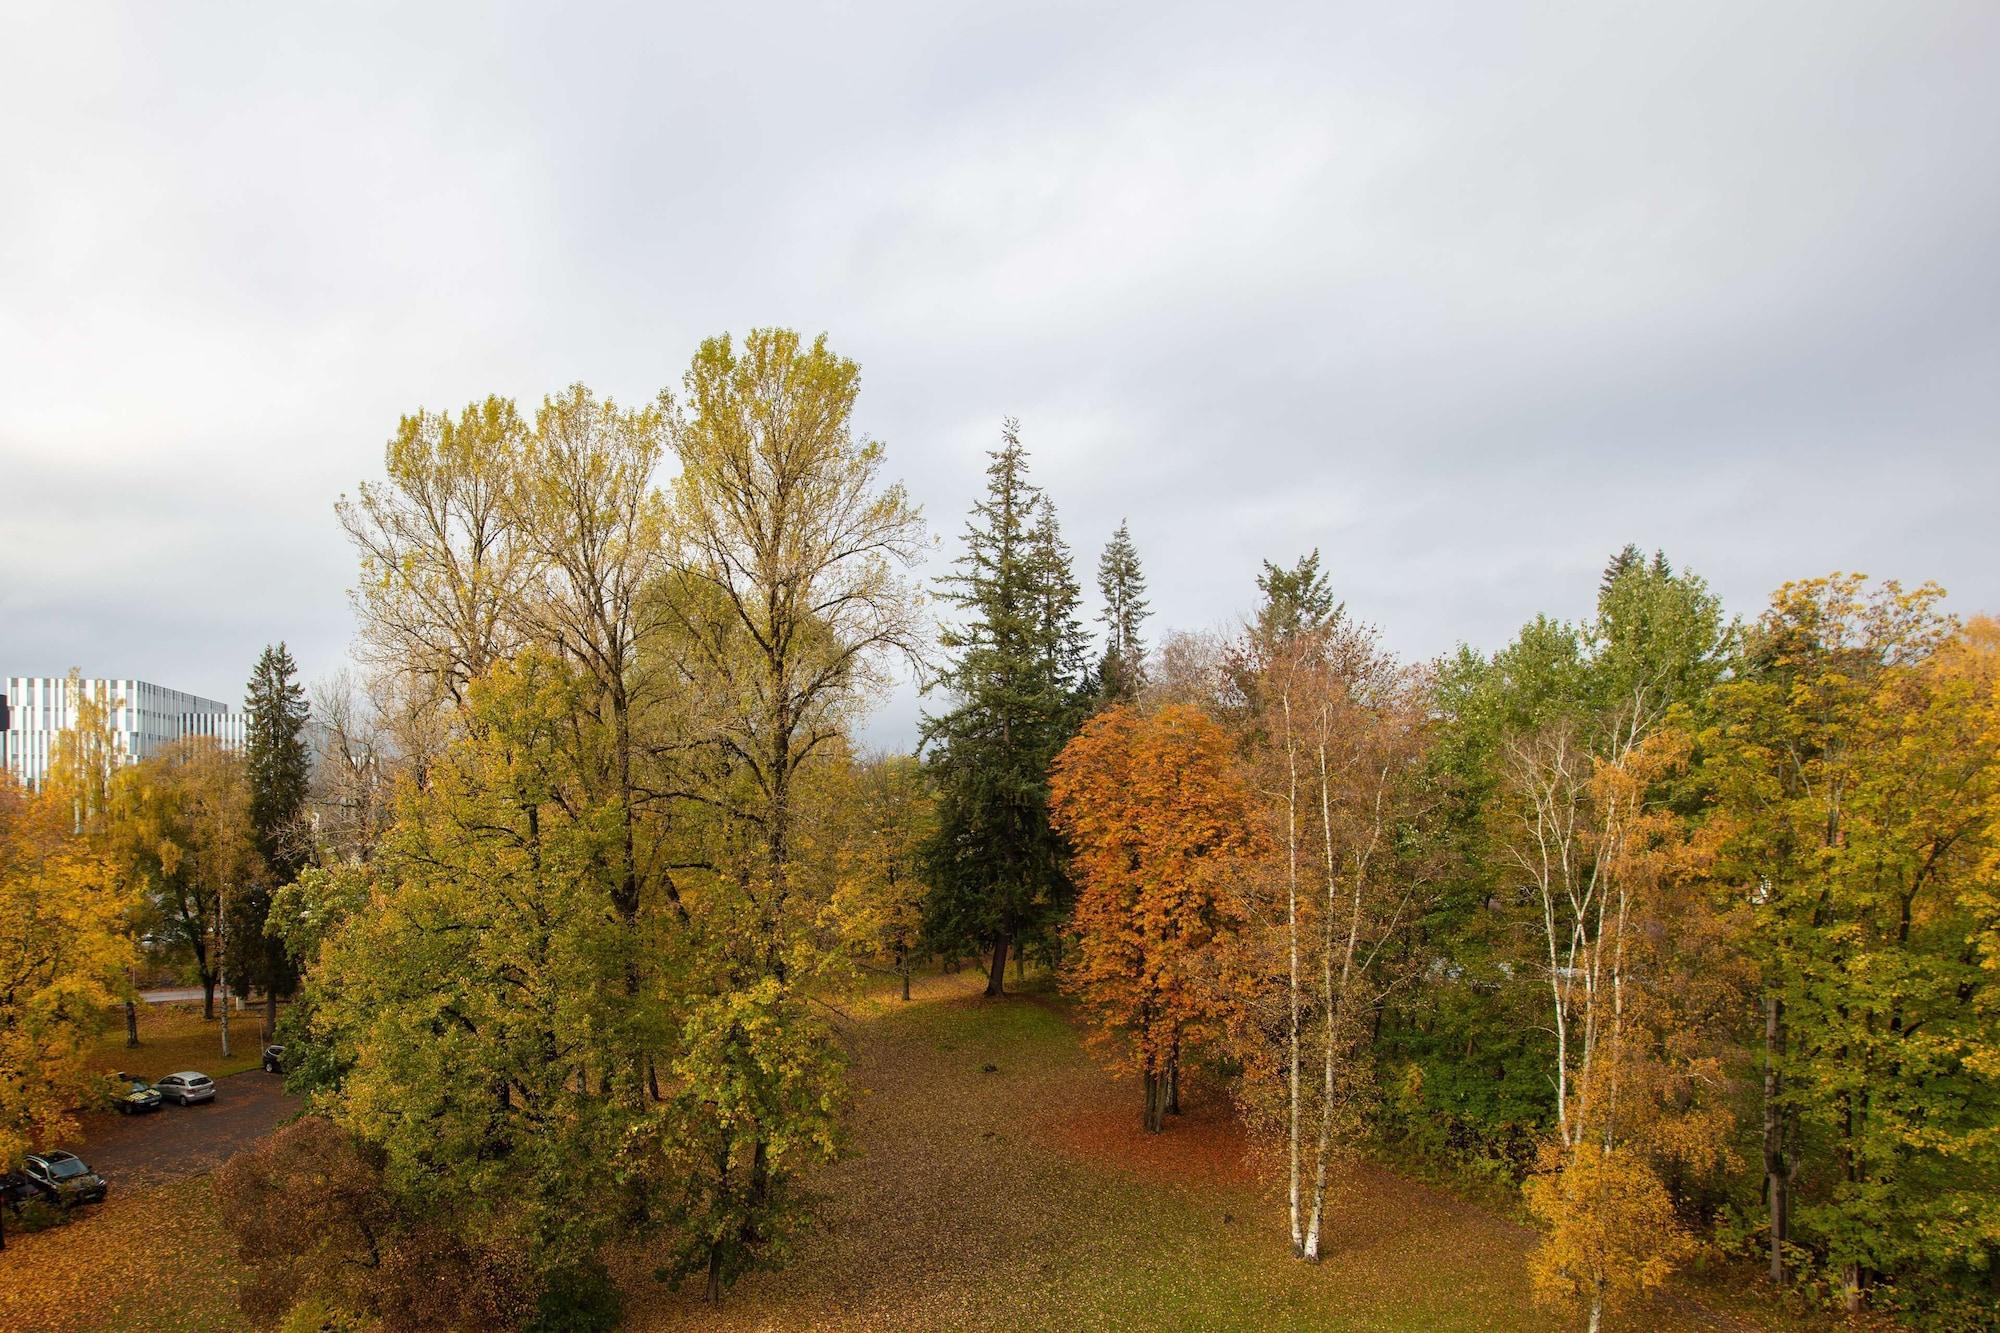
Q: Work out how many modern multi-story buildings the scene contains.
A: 1